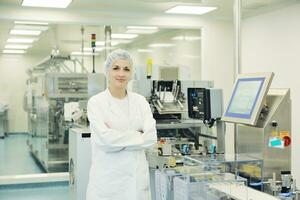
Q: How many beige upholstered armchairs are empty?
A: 0